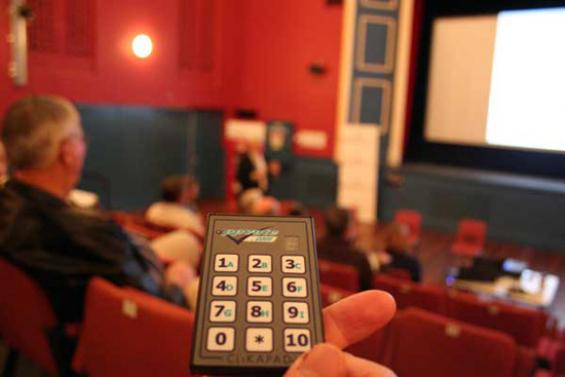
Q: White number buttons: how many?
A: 11